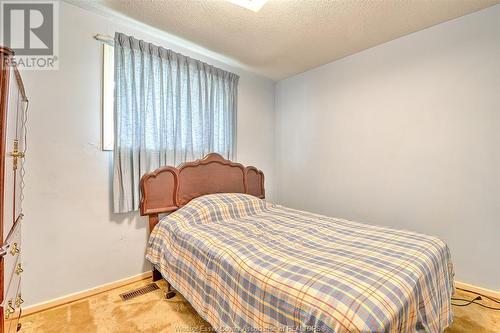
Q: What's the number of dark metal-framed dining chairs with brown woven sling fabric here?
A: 0